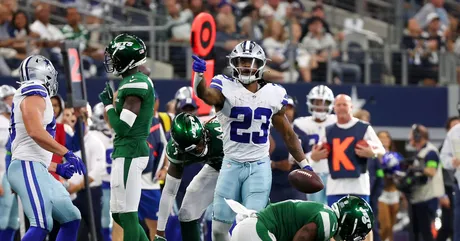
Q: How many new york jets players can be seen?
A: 3